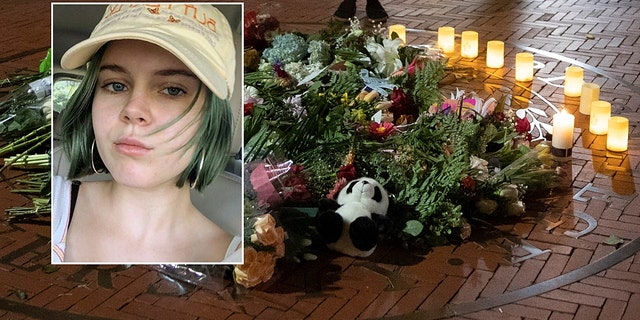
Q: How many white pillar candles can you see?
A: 10